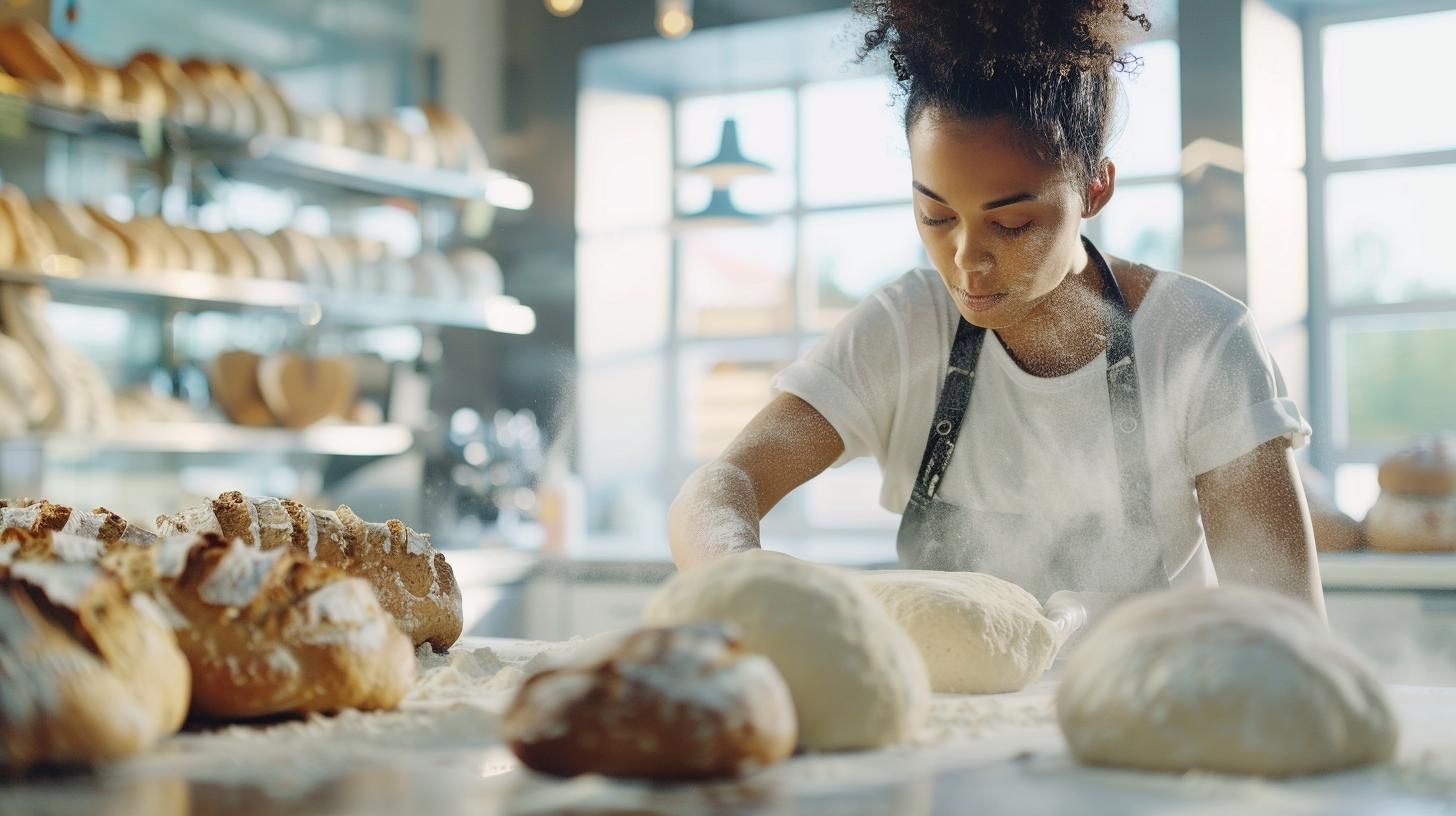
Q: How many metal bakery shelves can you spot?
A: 3